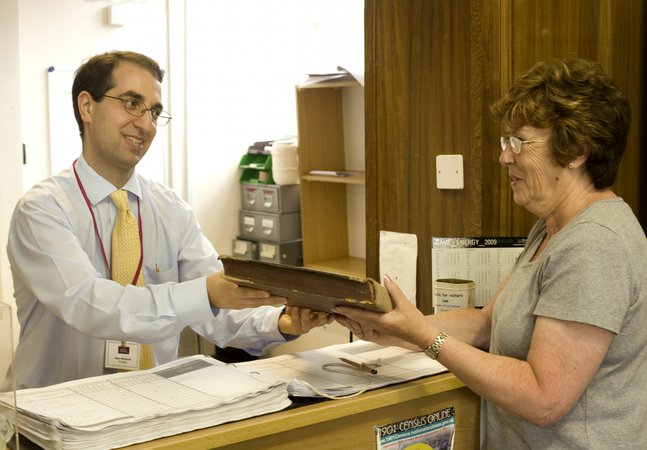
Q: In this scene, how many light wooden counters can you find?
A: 1